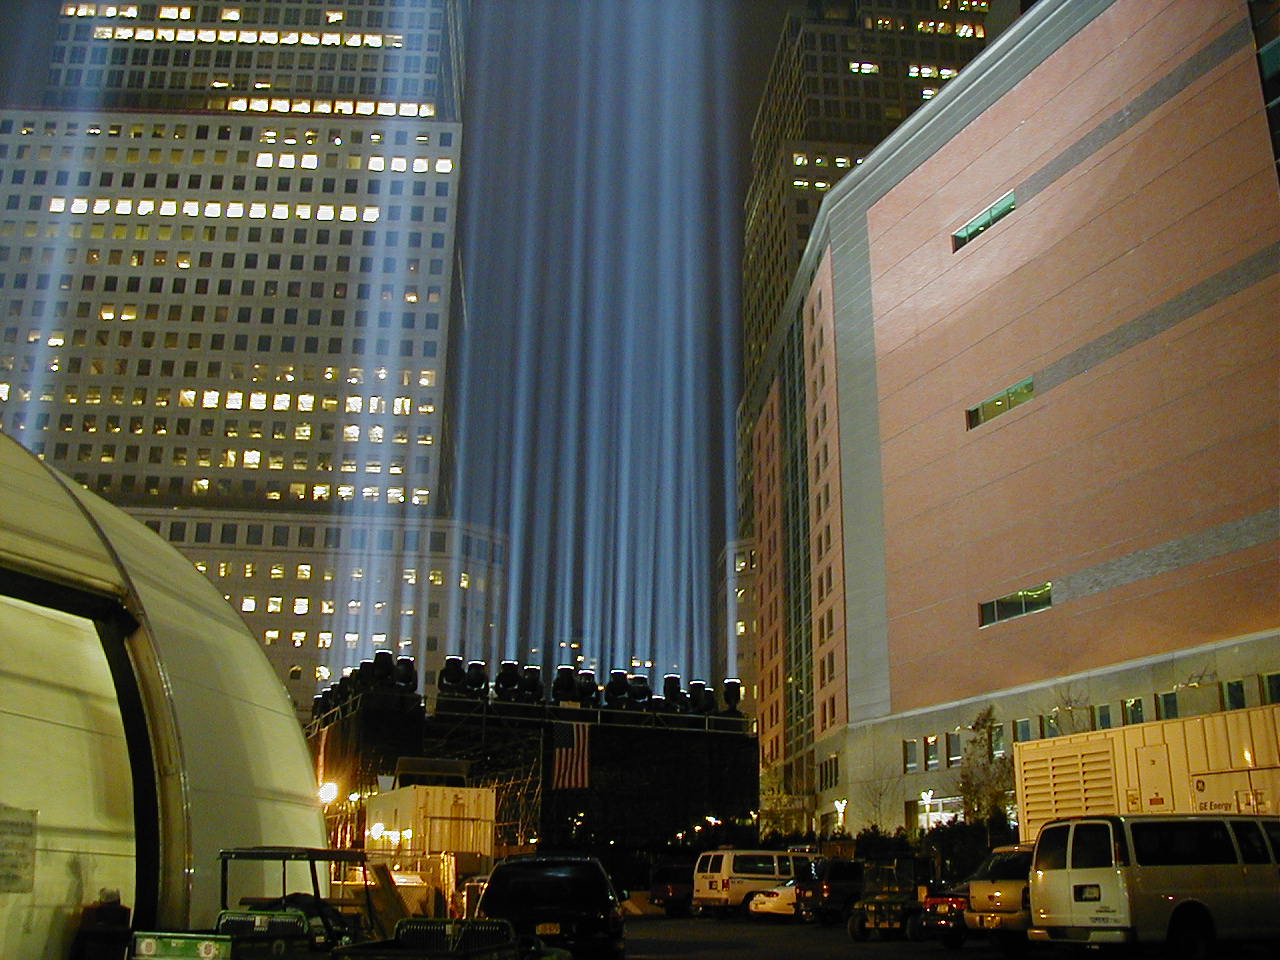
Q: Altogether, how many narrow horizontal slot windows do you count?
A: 3